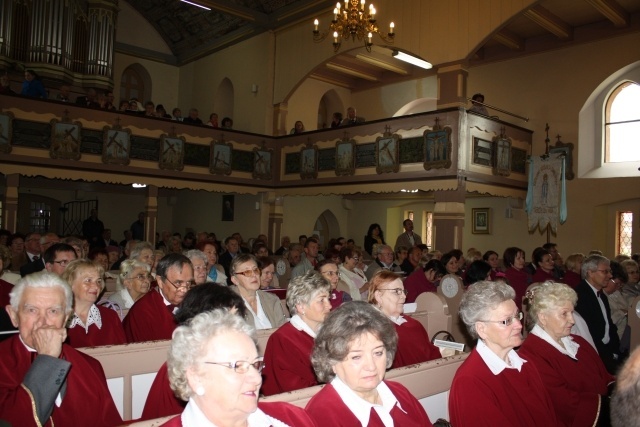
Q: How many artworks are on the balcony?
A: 11